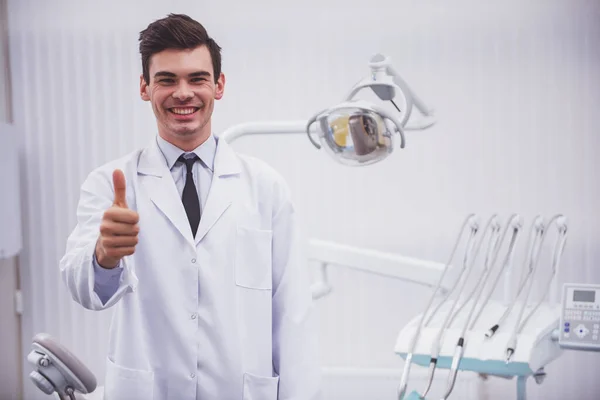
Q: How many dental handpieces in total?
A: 5